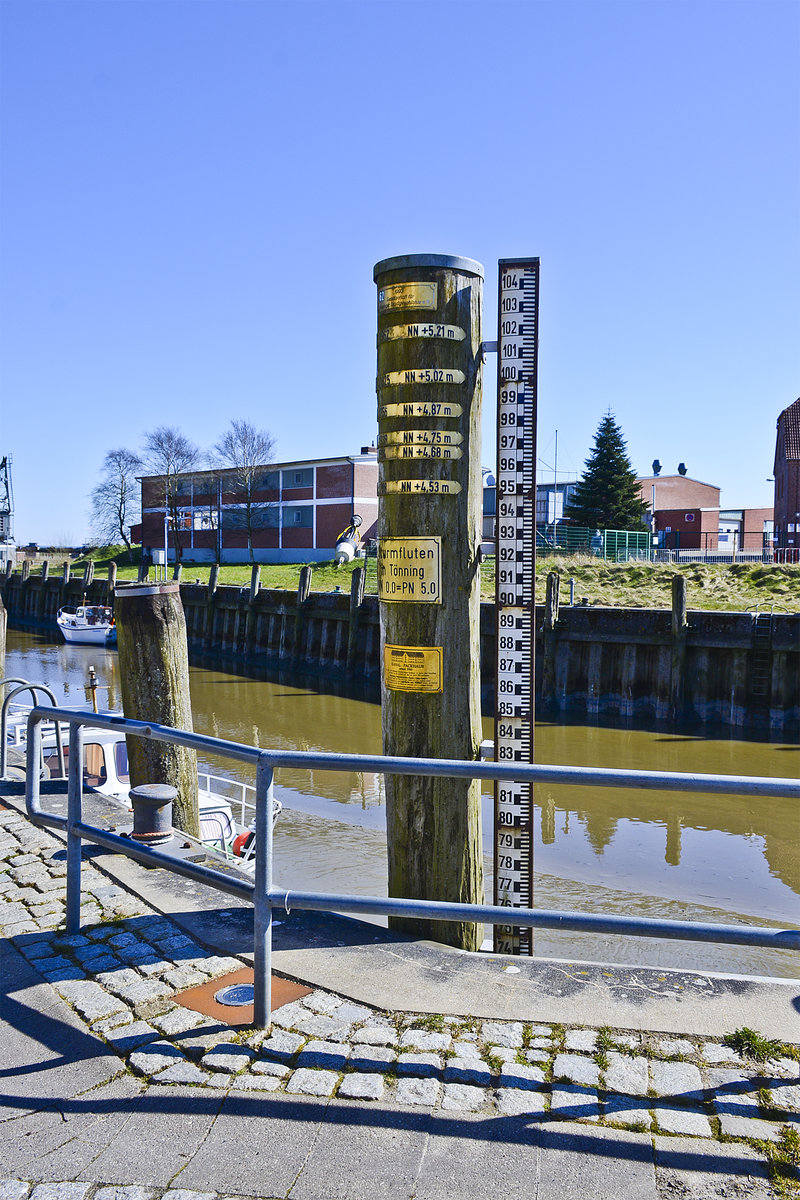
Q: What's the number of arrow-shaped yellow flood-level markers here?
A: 6